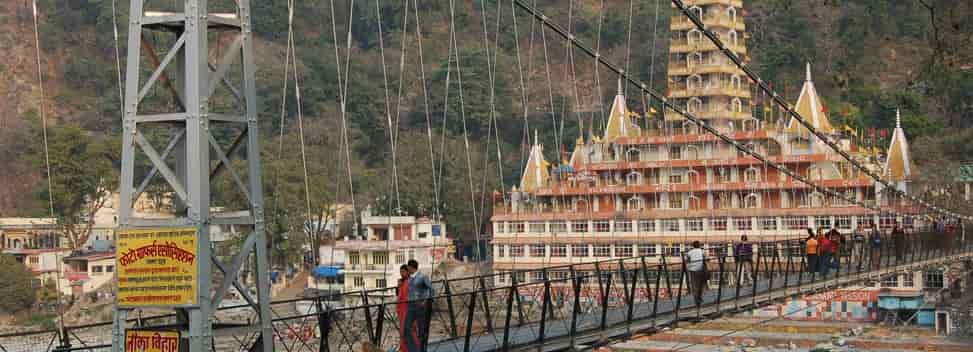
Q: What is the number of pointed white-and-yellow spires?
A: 4